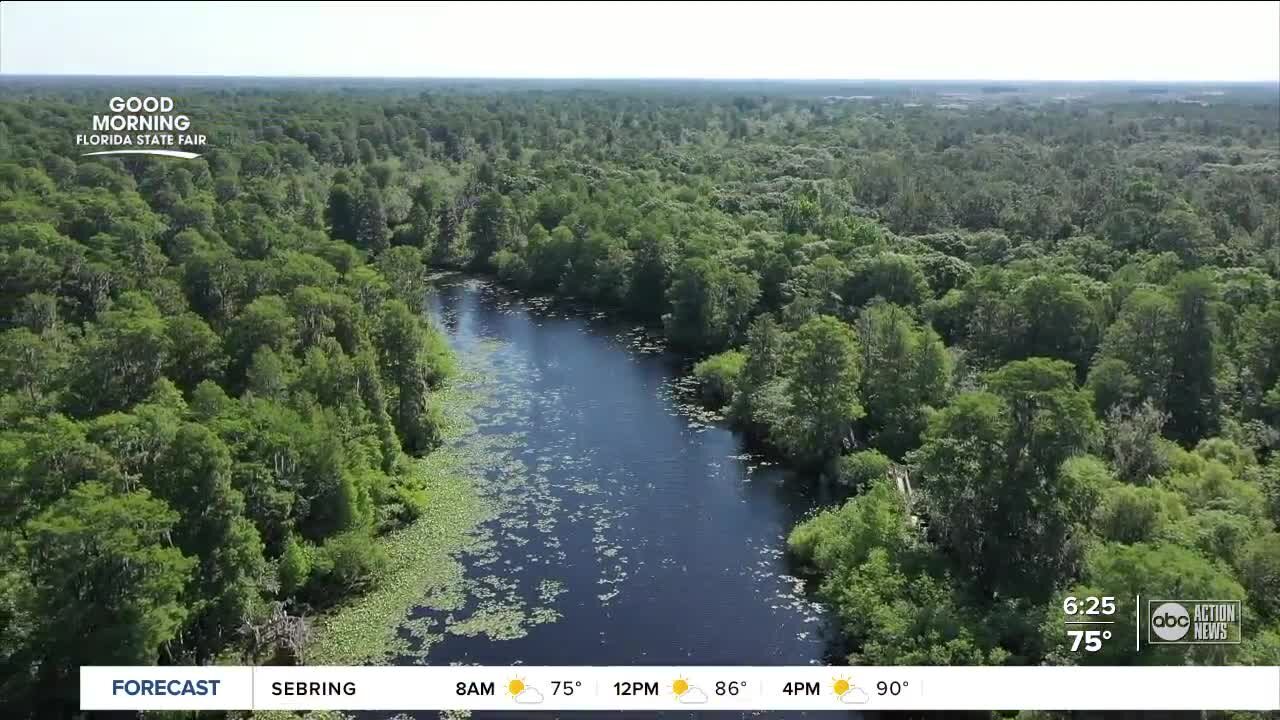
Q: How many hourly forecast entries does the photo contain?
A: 3